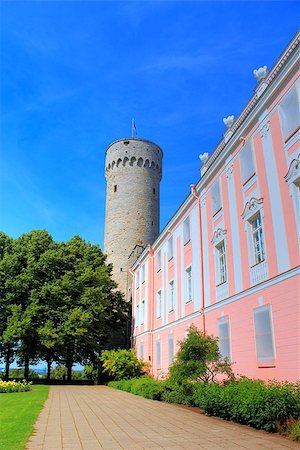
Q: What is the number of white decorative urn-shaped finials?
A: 3